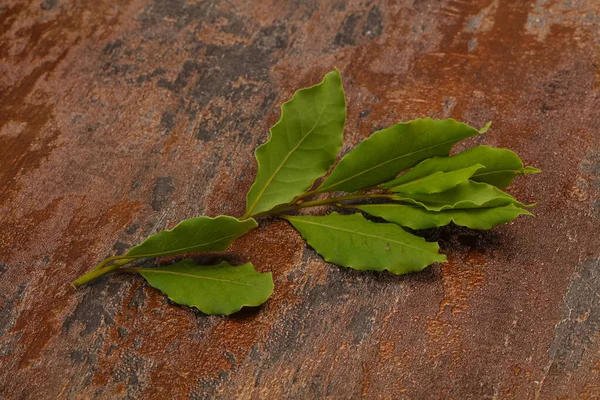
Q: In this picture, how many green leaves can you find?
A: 9